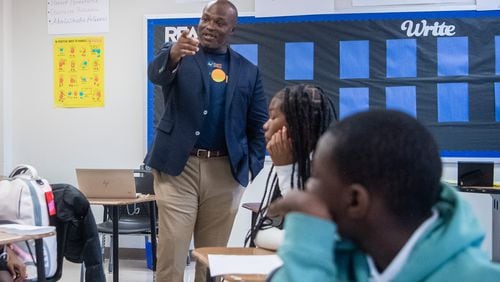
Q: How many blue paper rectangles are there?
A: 10